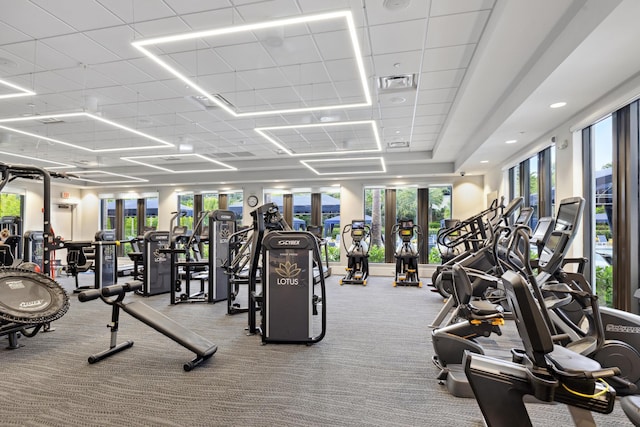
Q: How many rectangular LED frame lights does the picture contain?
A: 8